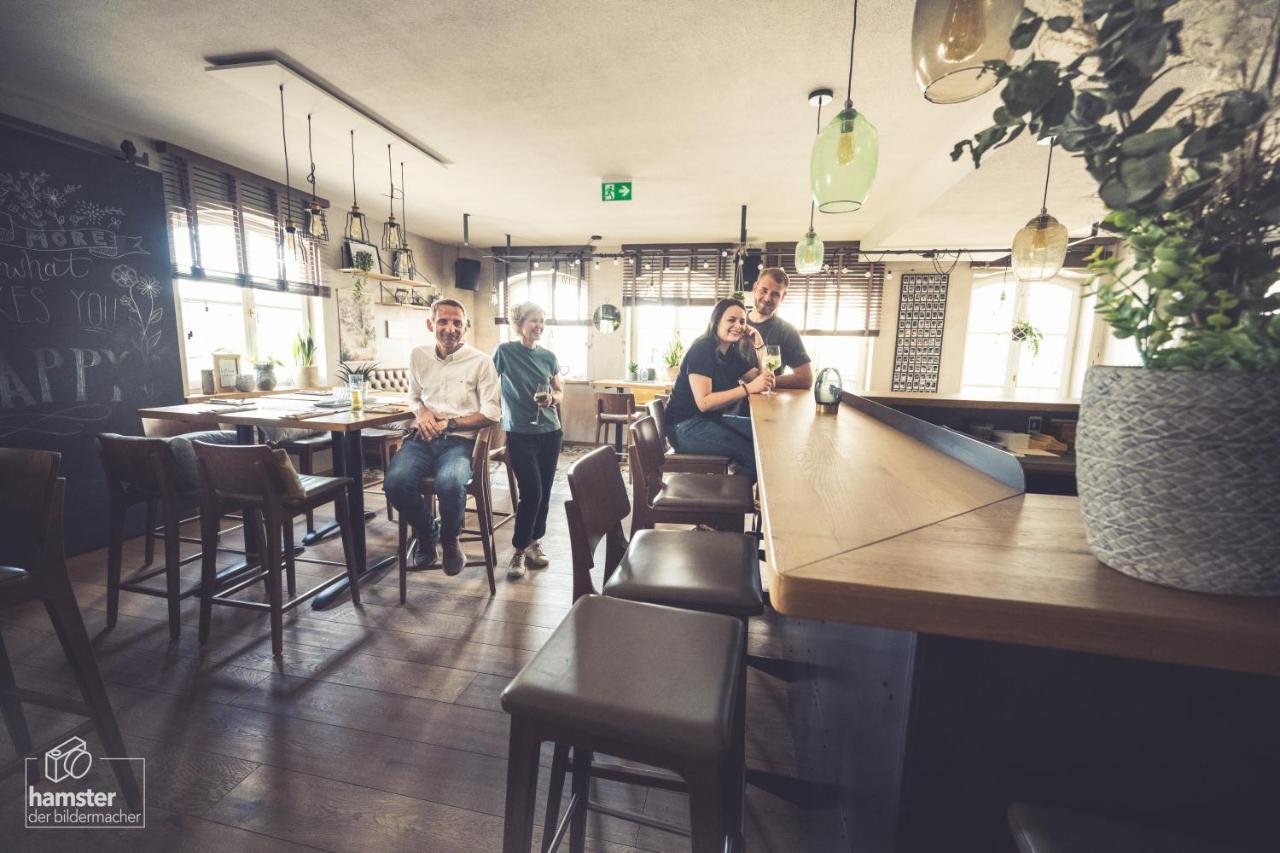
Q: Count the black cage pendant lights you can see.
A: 5